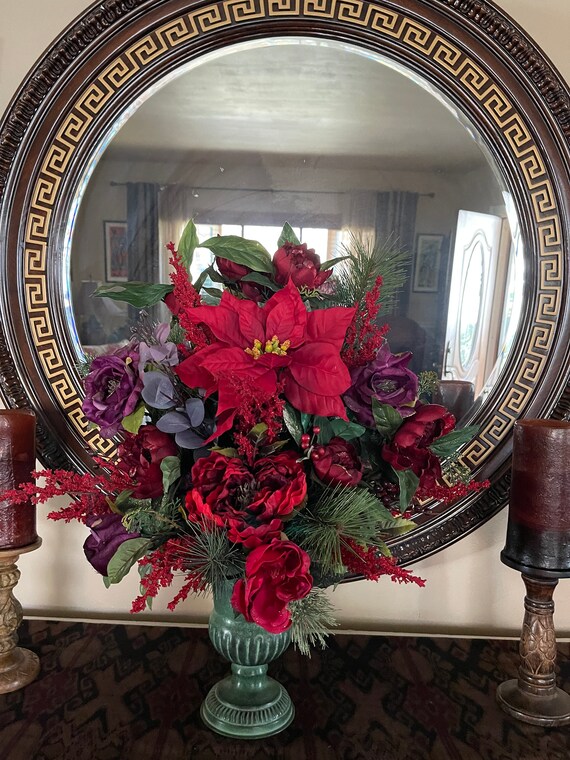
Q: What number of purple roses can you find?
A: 3